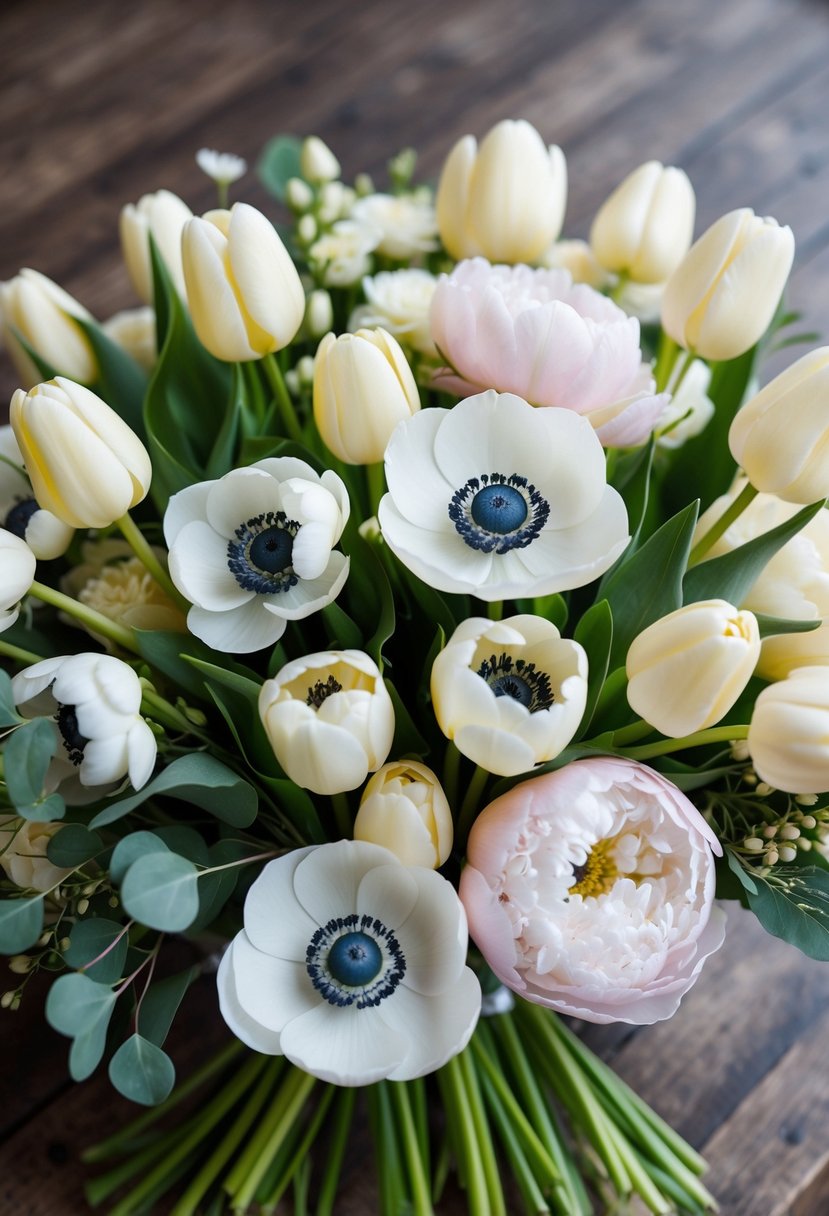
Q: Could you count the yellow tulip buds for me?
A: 12